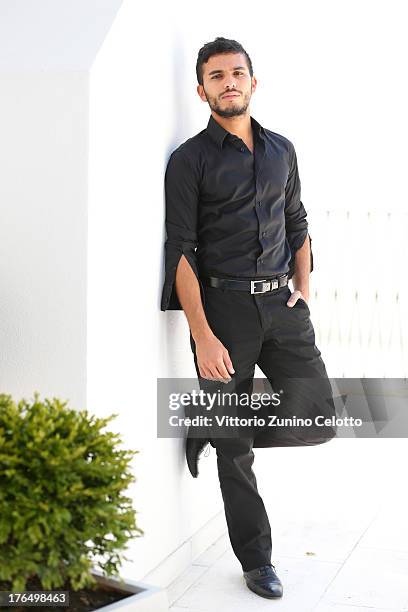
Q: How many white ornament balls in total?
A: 0